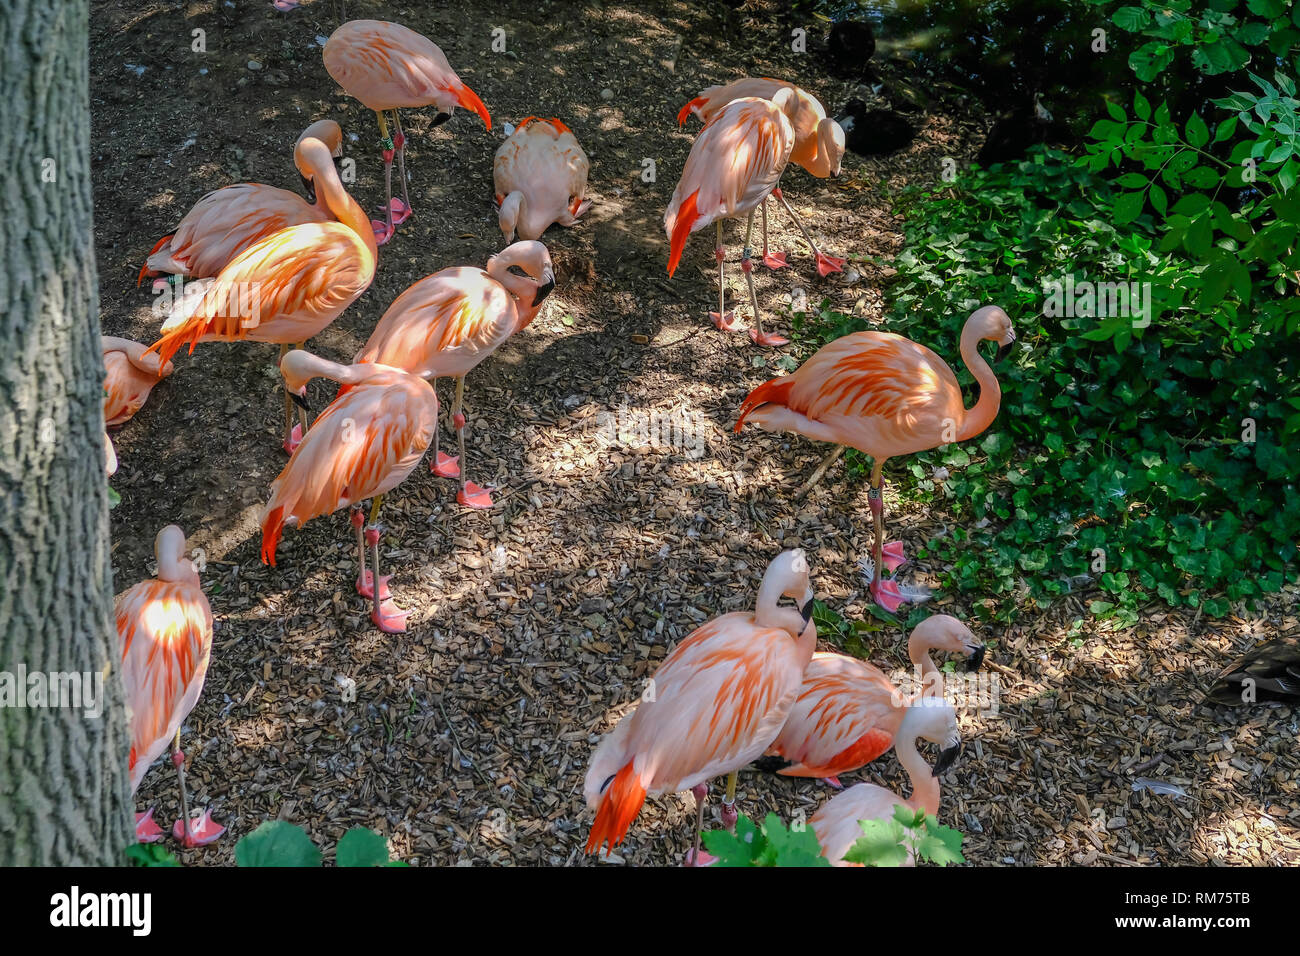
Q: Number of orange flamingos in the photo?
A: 14